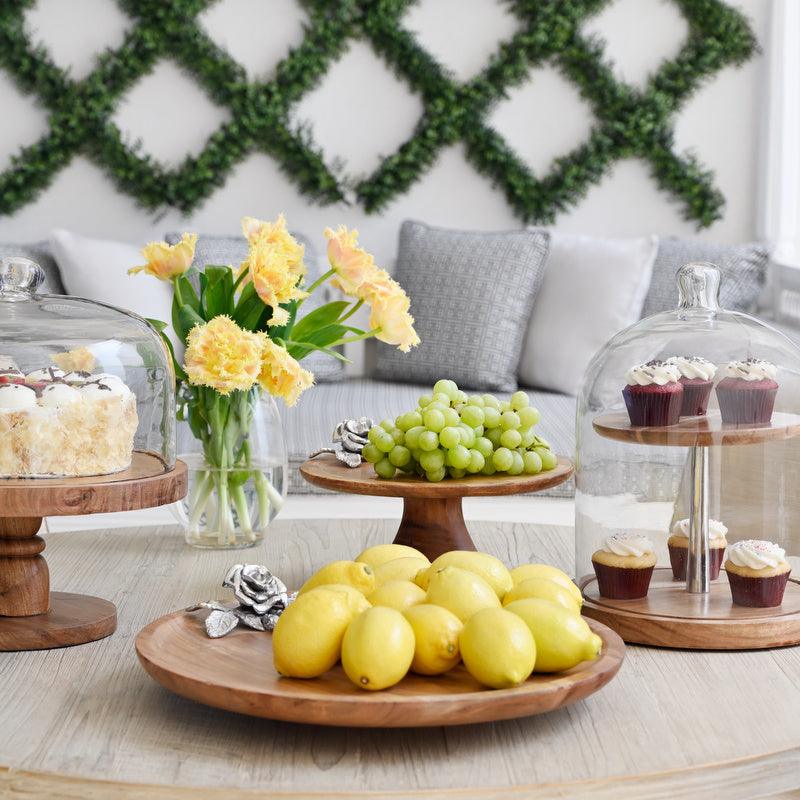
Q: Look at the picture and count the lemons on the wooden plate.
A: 14